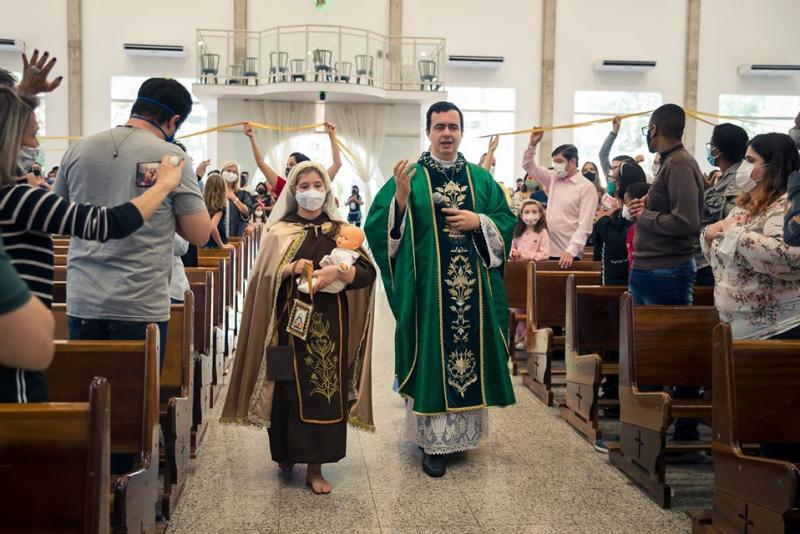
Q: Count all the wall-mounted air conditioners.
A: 5